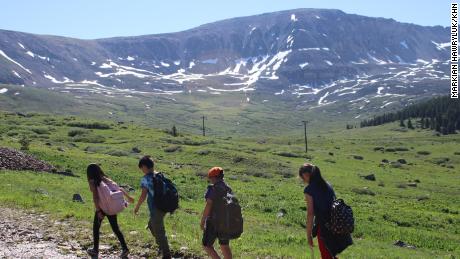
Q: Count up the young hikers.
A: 4